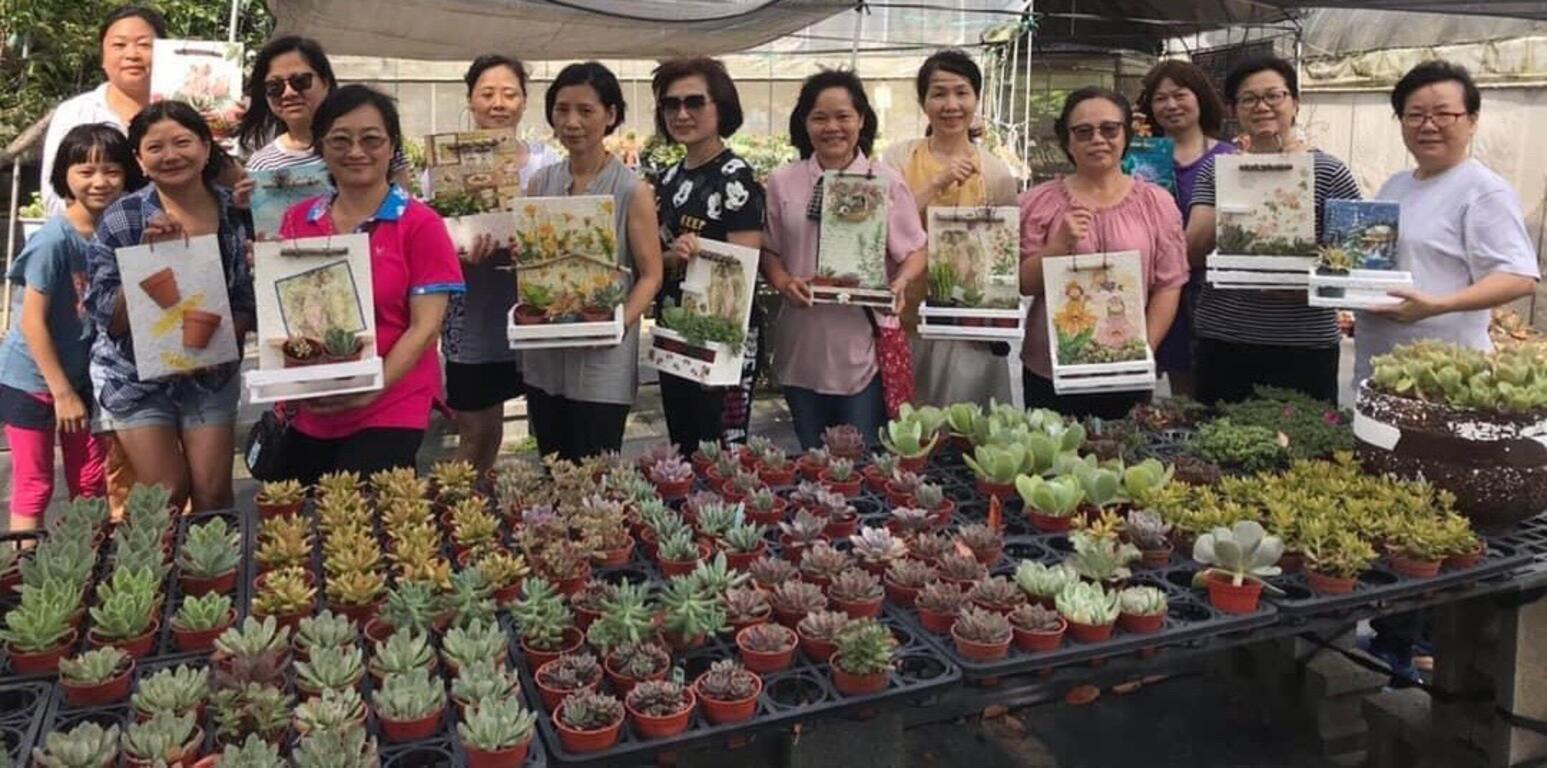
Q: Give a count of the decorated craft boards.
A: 13